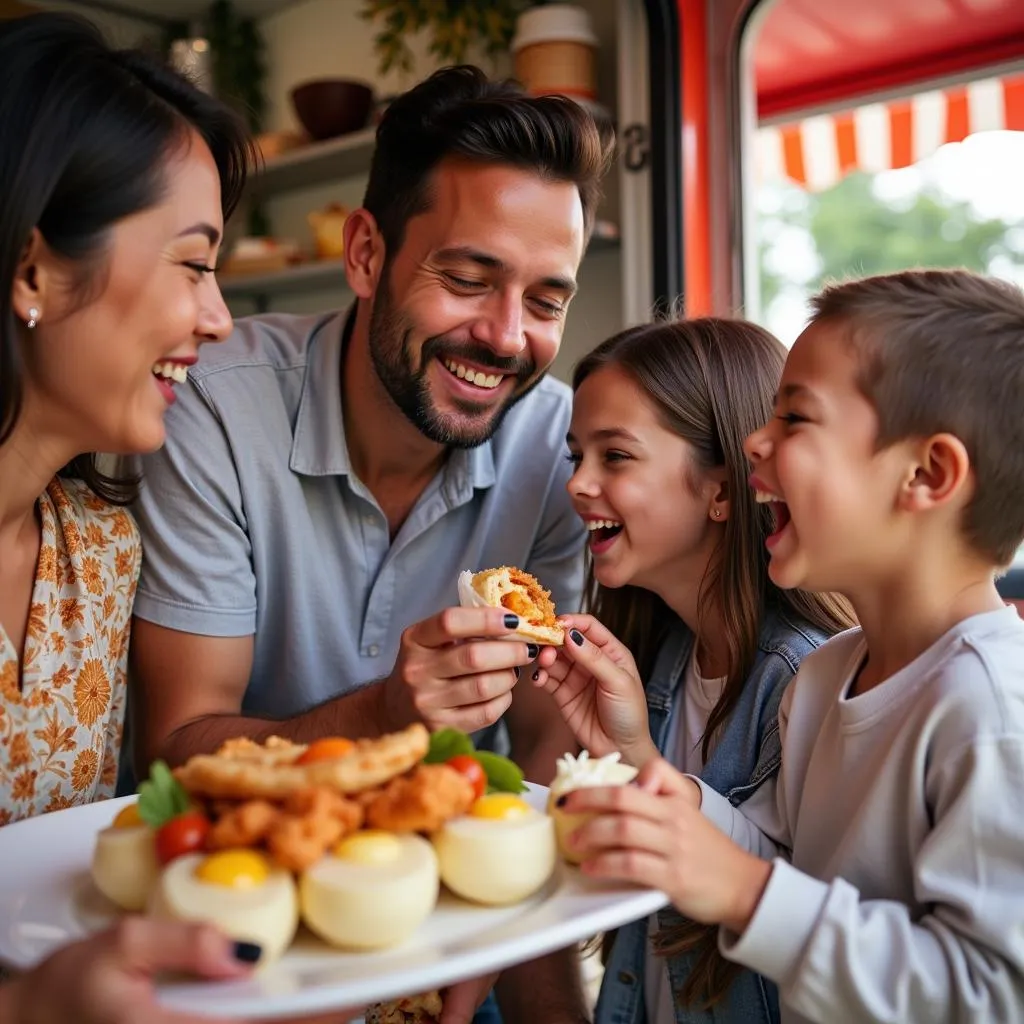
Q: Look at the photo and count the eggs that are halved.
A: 4